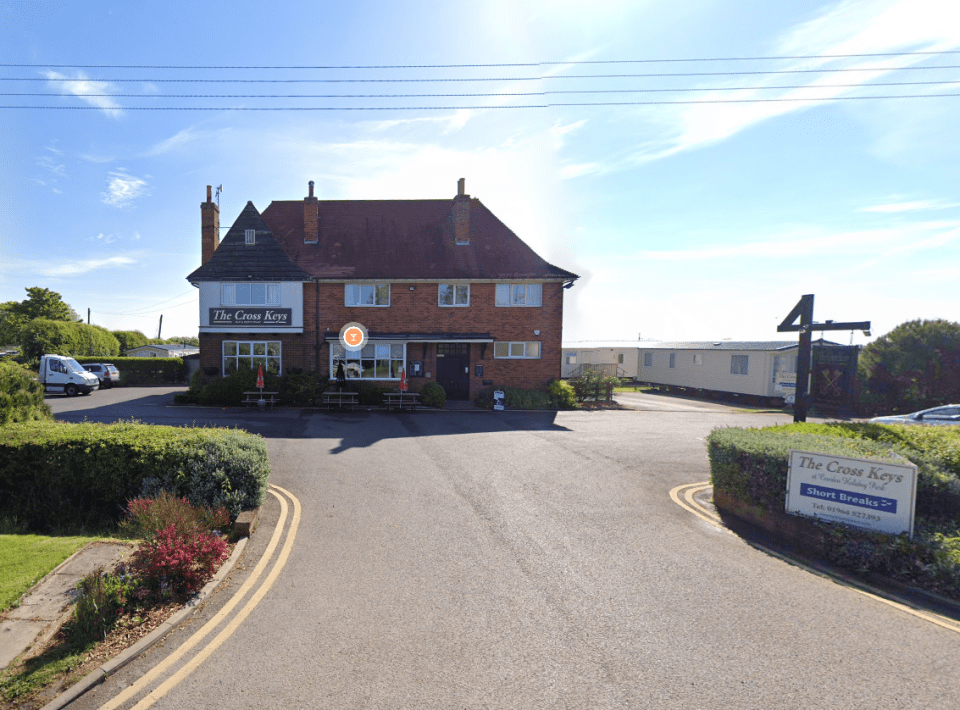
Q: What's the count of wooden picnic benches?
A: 3